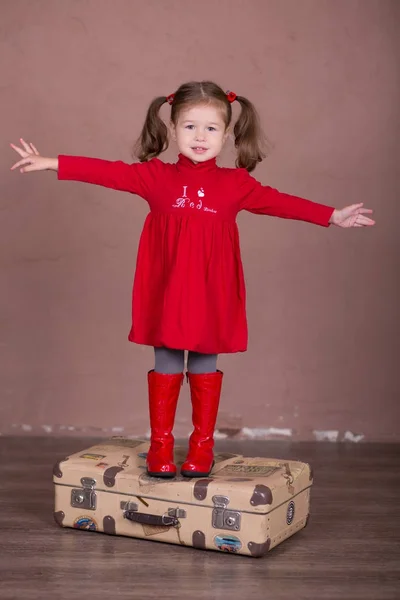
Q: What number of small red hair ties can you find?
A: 2